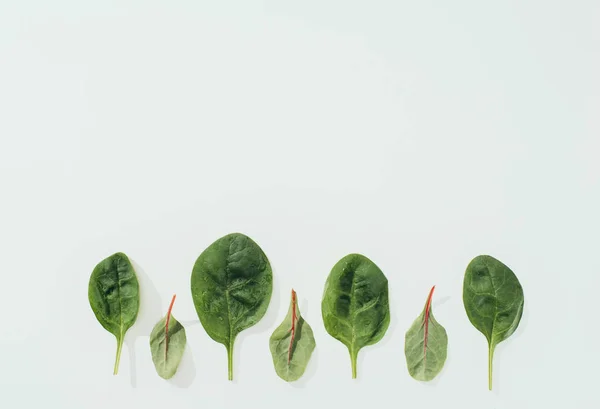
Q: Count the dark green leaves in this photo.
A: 4